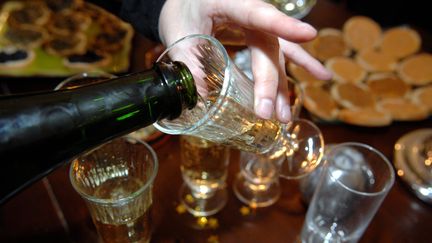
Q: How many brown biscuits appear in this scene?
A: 13